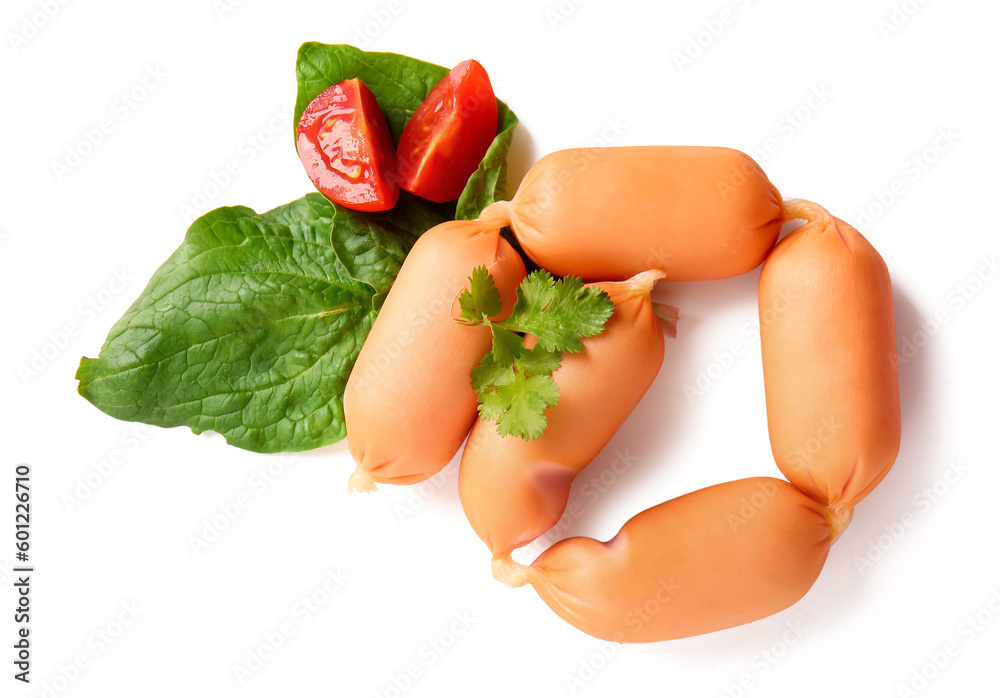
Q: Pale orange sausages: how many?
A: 5